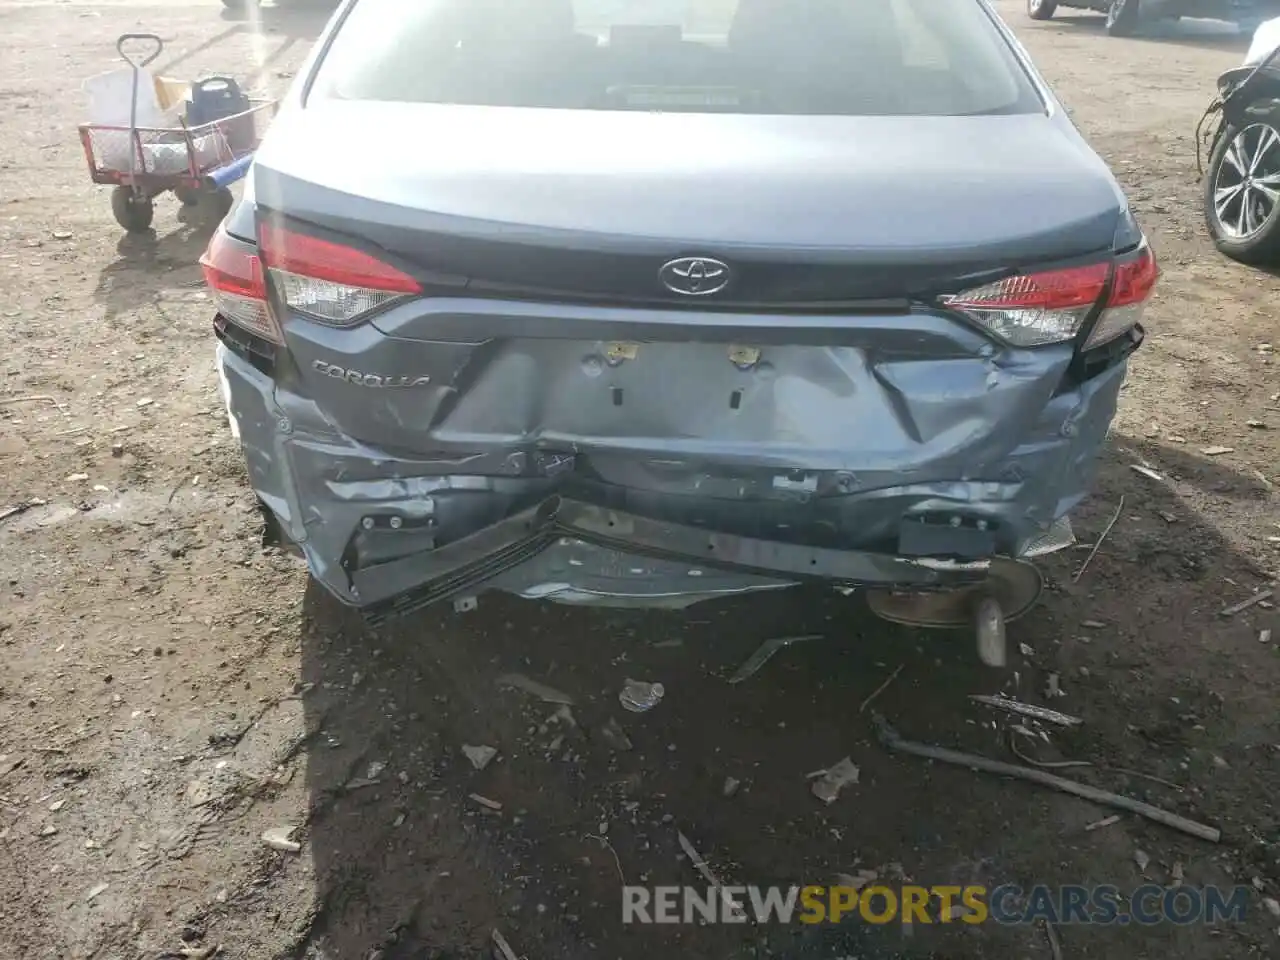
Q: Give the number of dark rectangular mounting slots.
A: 2